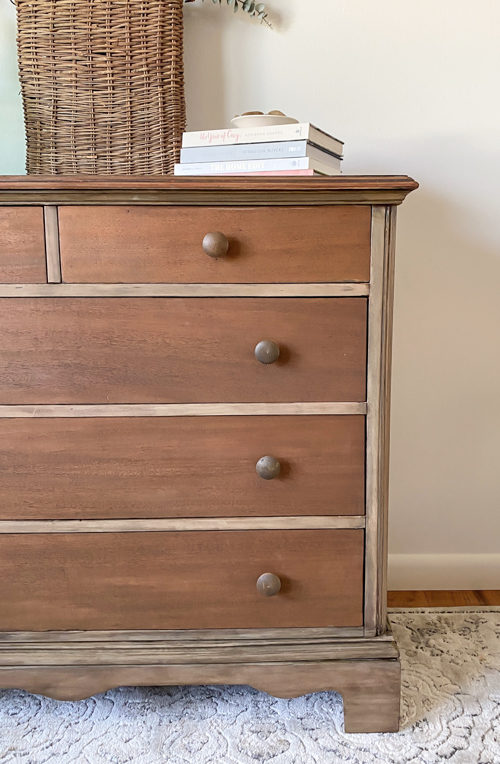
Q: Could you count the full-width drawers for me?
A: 3